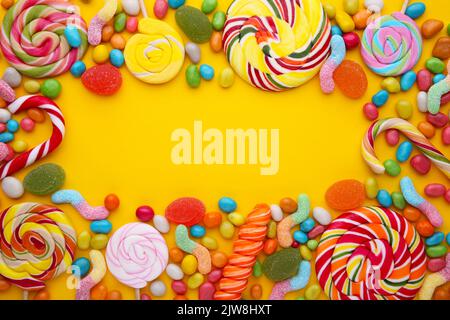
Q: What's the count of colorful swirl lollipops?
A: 7